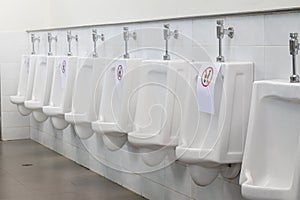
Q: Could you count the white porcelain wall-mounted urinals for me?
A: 8